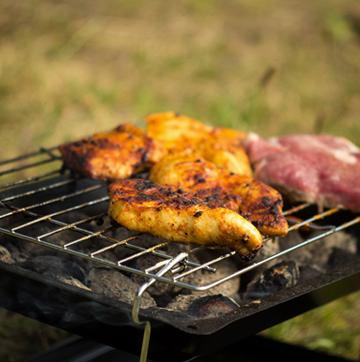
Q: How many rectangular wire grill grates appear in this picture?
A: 1